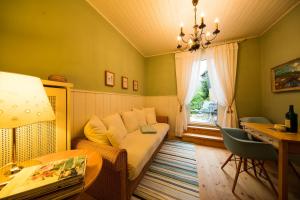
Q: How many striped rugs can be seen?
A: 1